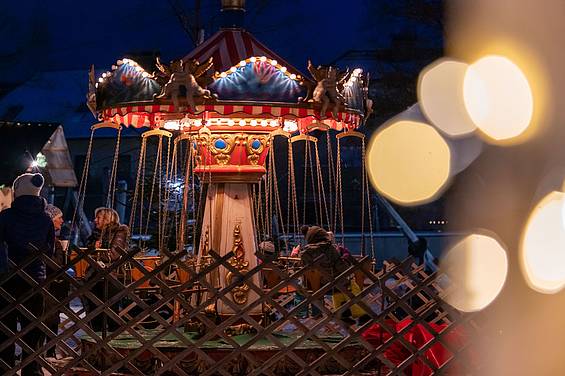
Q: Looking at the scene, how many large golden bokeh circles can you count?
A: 5